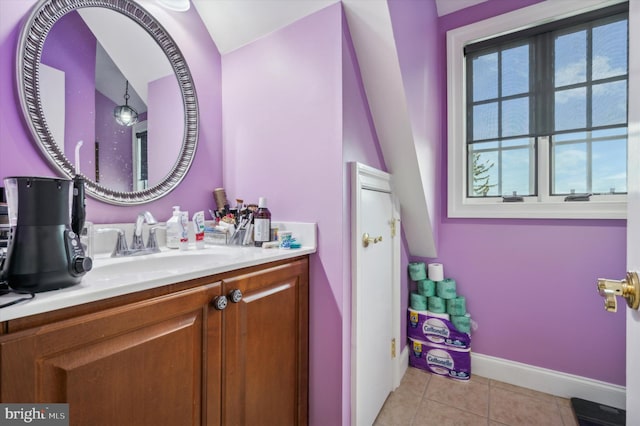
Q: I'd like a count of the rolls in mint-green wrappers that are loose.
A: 7